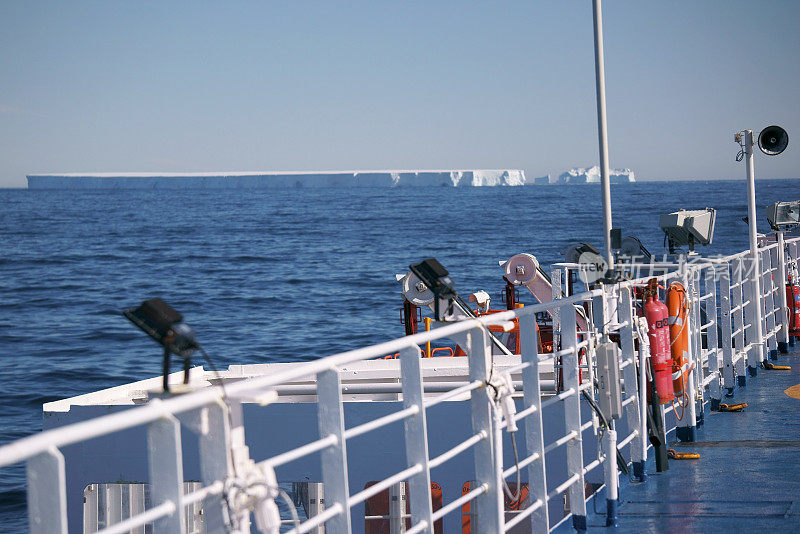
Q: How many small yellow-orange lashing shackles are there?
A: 3